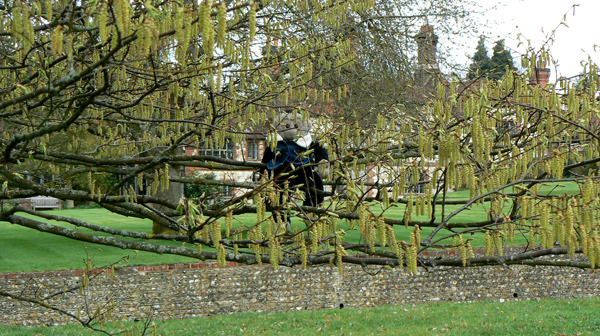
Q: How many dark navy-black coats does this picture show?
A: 1